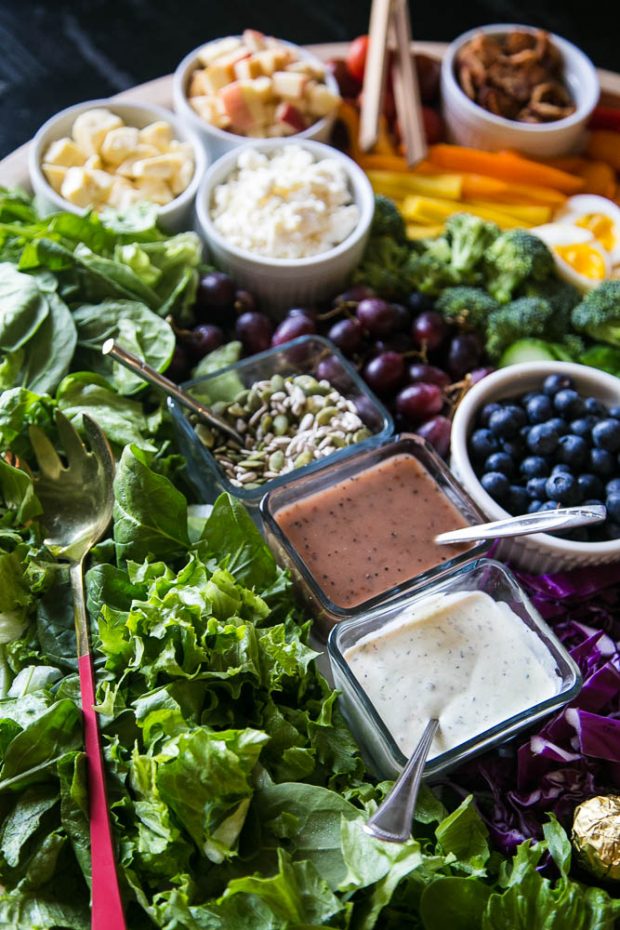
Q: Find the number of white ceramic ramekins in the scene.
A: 5